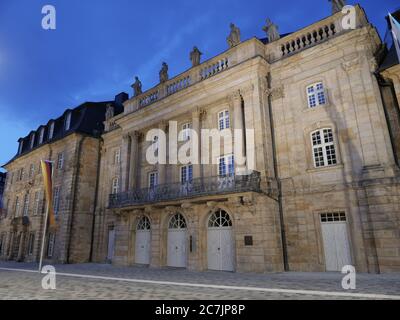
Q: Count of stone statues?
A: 7